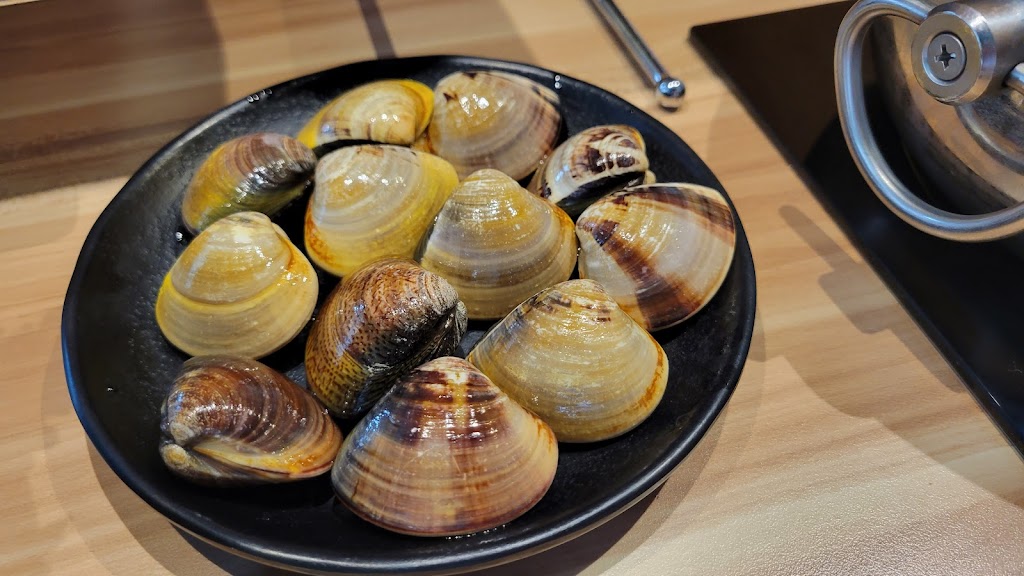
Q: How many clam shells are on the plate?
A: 12